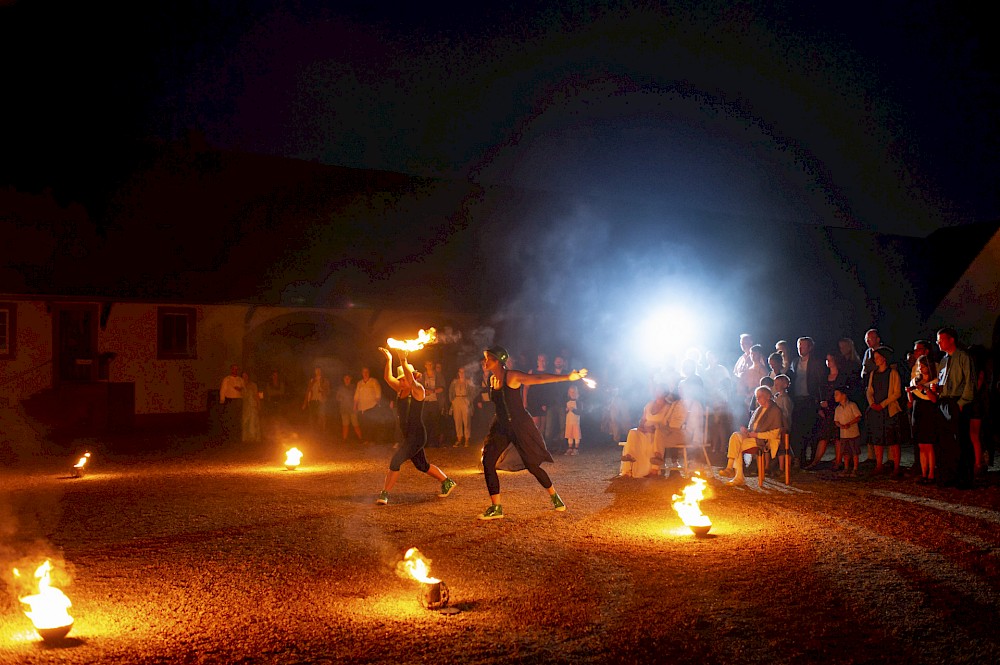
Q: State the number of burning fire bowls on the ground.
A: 5